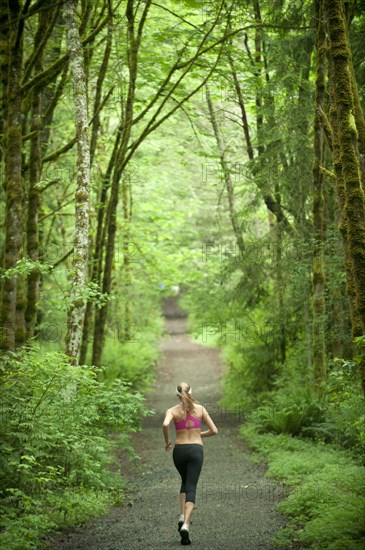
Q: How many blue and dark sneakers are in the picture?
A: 2